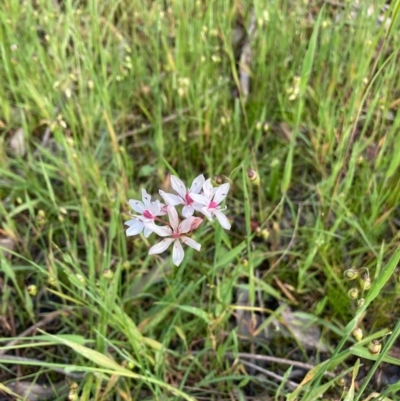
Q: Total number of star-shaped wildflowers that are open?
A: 4